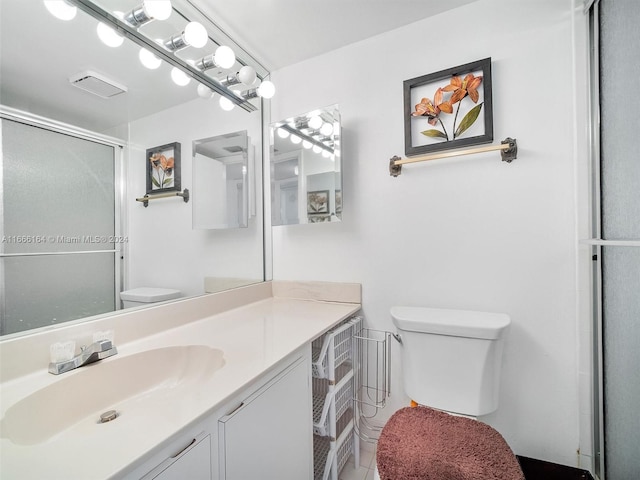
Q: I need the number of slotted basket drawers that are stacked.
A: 3